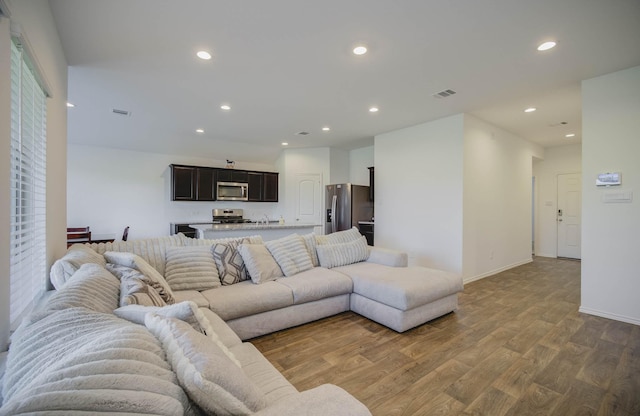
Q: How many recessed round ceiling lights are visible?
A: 11